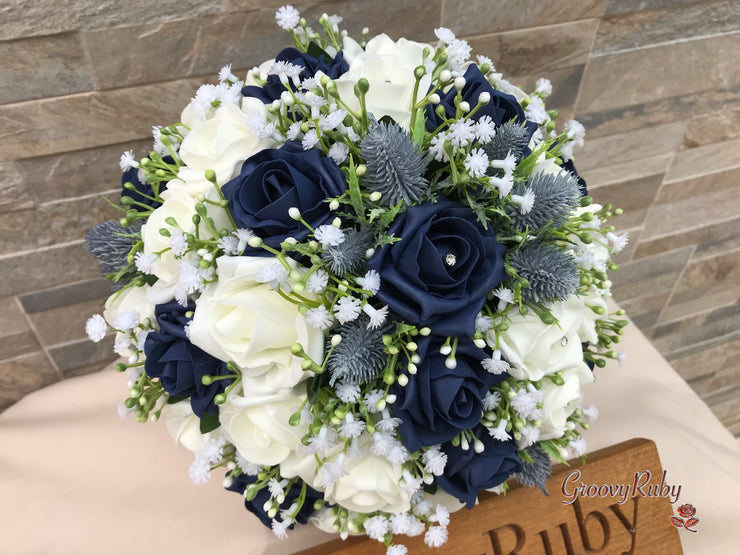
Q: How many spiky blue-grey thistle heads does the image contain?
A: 8